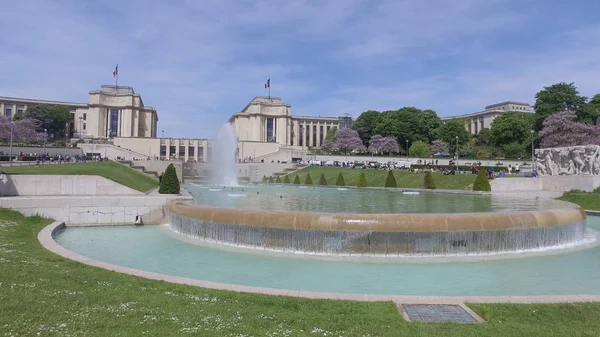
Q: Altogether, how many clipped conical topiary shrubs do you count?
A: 13